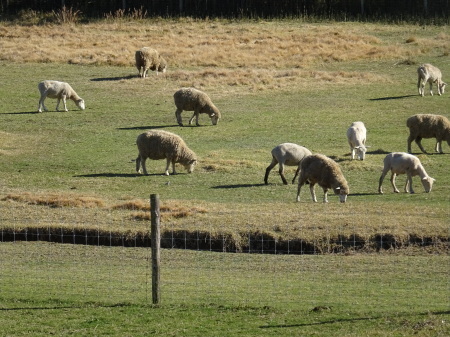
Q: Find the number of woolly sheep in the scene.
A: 5